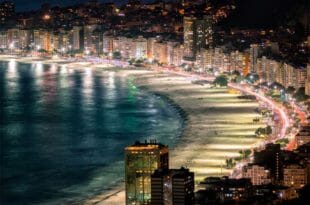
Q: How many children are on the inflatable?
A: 0